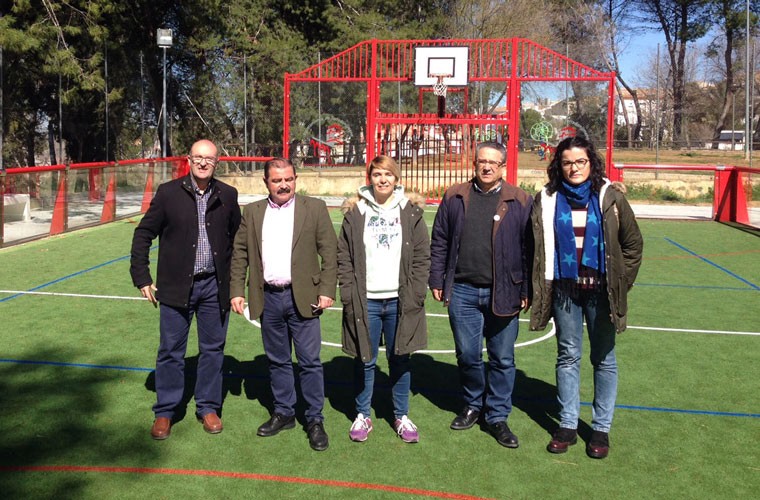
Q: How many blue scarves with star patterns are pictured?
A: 1